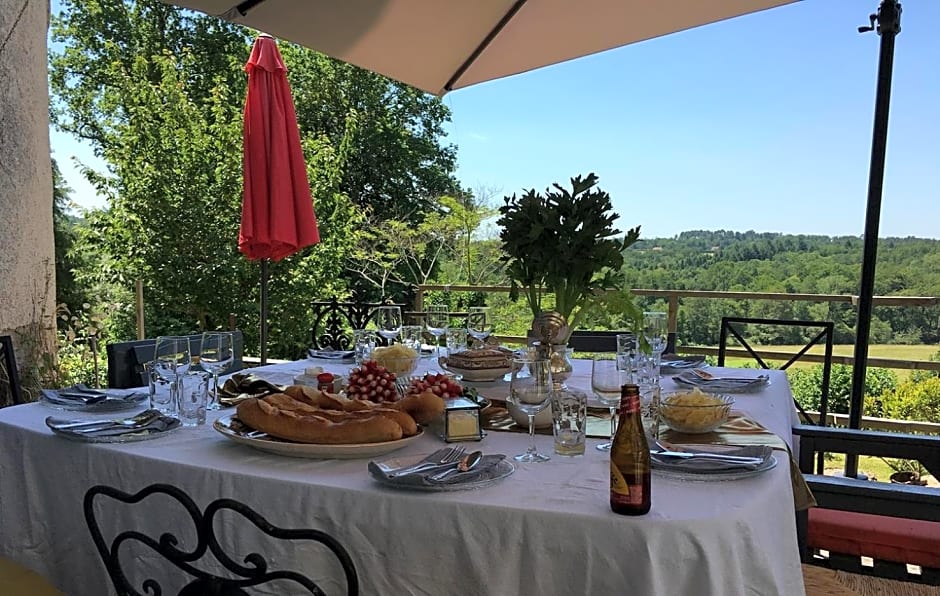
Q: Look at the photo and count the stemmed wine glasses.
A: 8